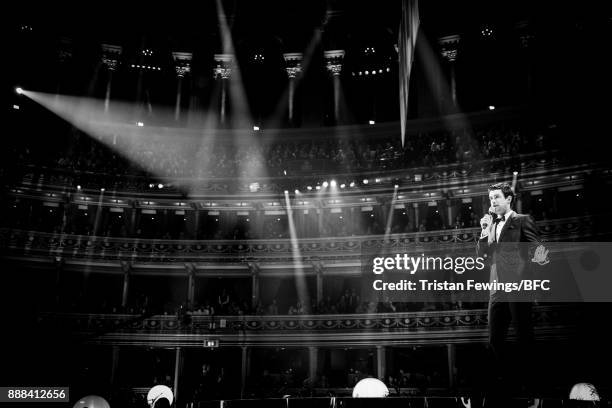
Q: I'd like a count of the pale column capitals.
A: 6